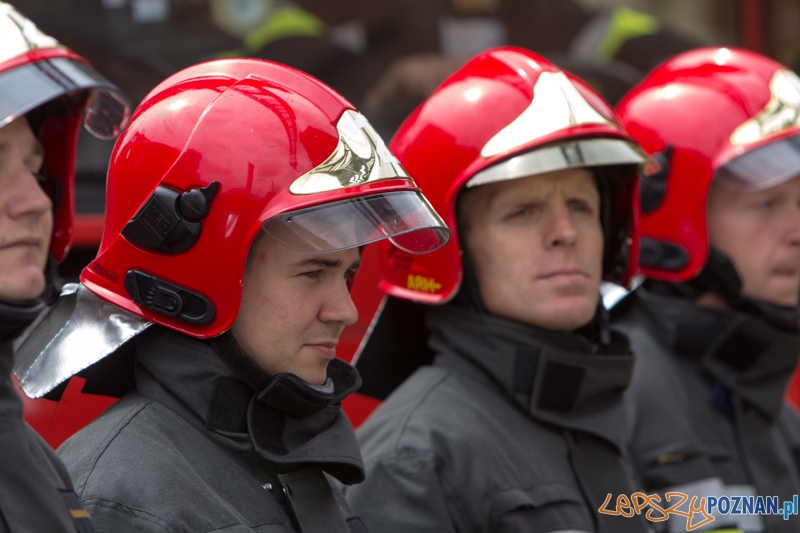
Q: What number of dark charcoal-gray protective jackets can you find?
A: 4